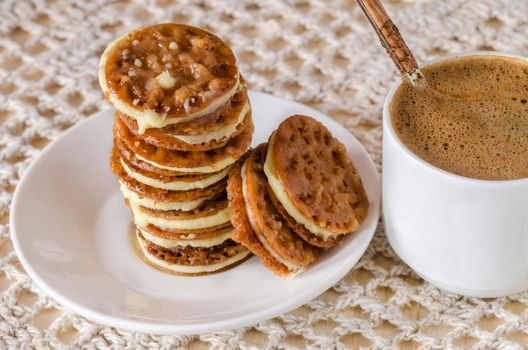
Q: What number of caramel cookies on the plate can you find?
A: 10